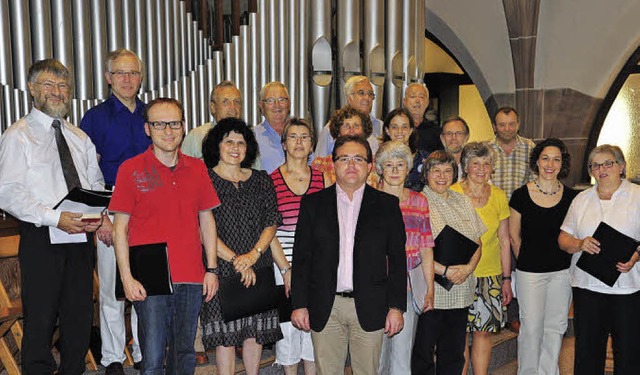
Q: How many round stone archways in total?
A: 2